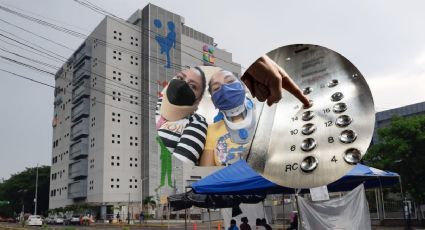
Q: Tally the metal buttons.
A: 12